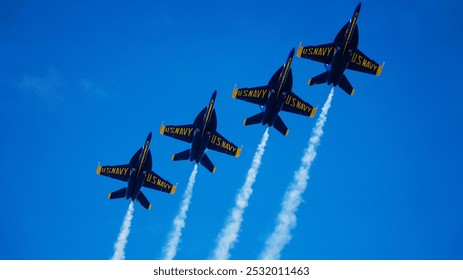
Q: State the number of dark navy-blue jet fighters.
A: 4